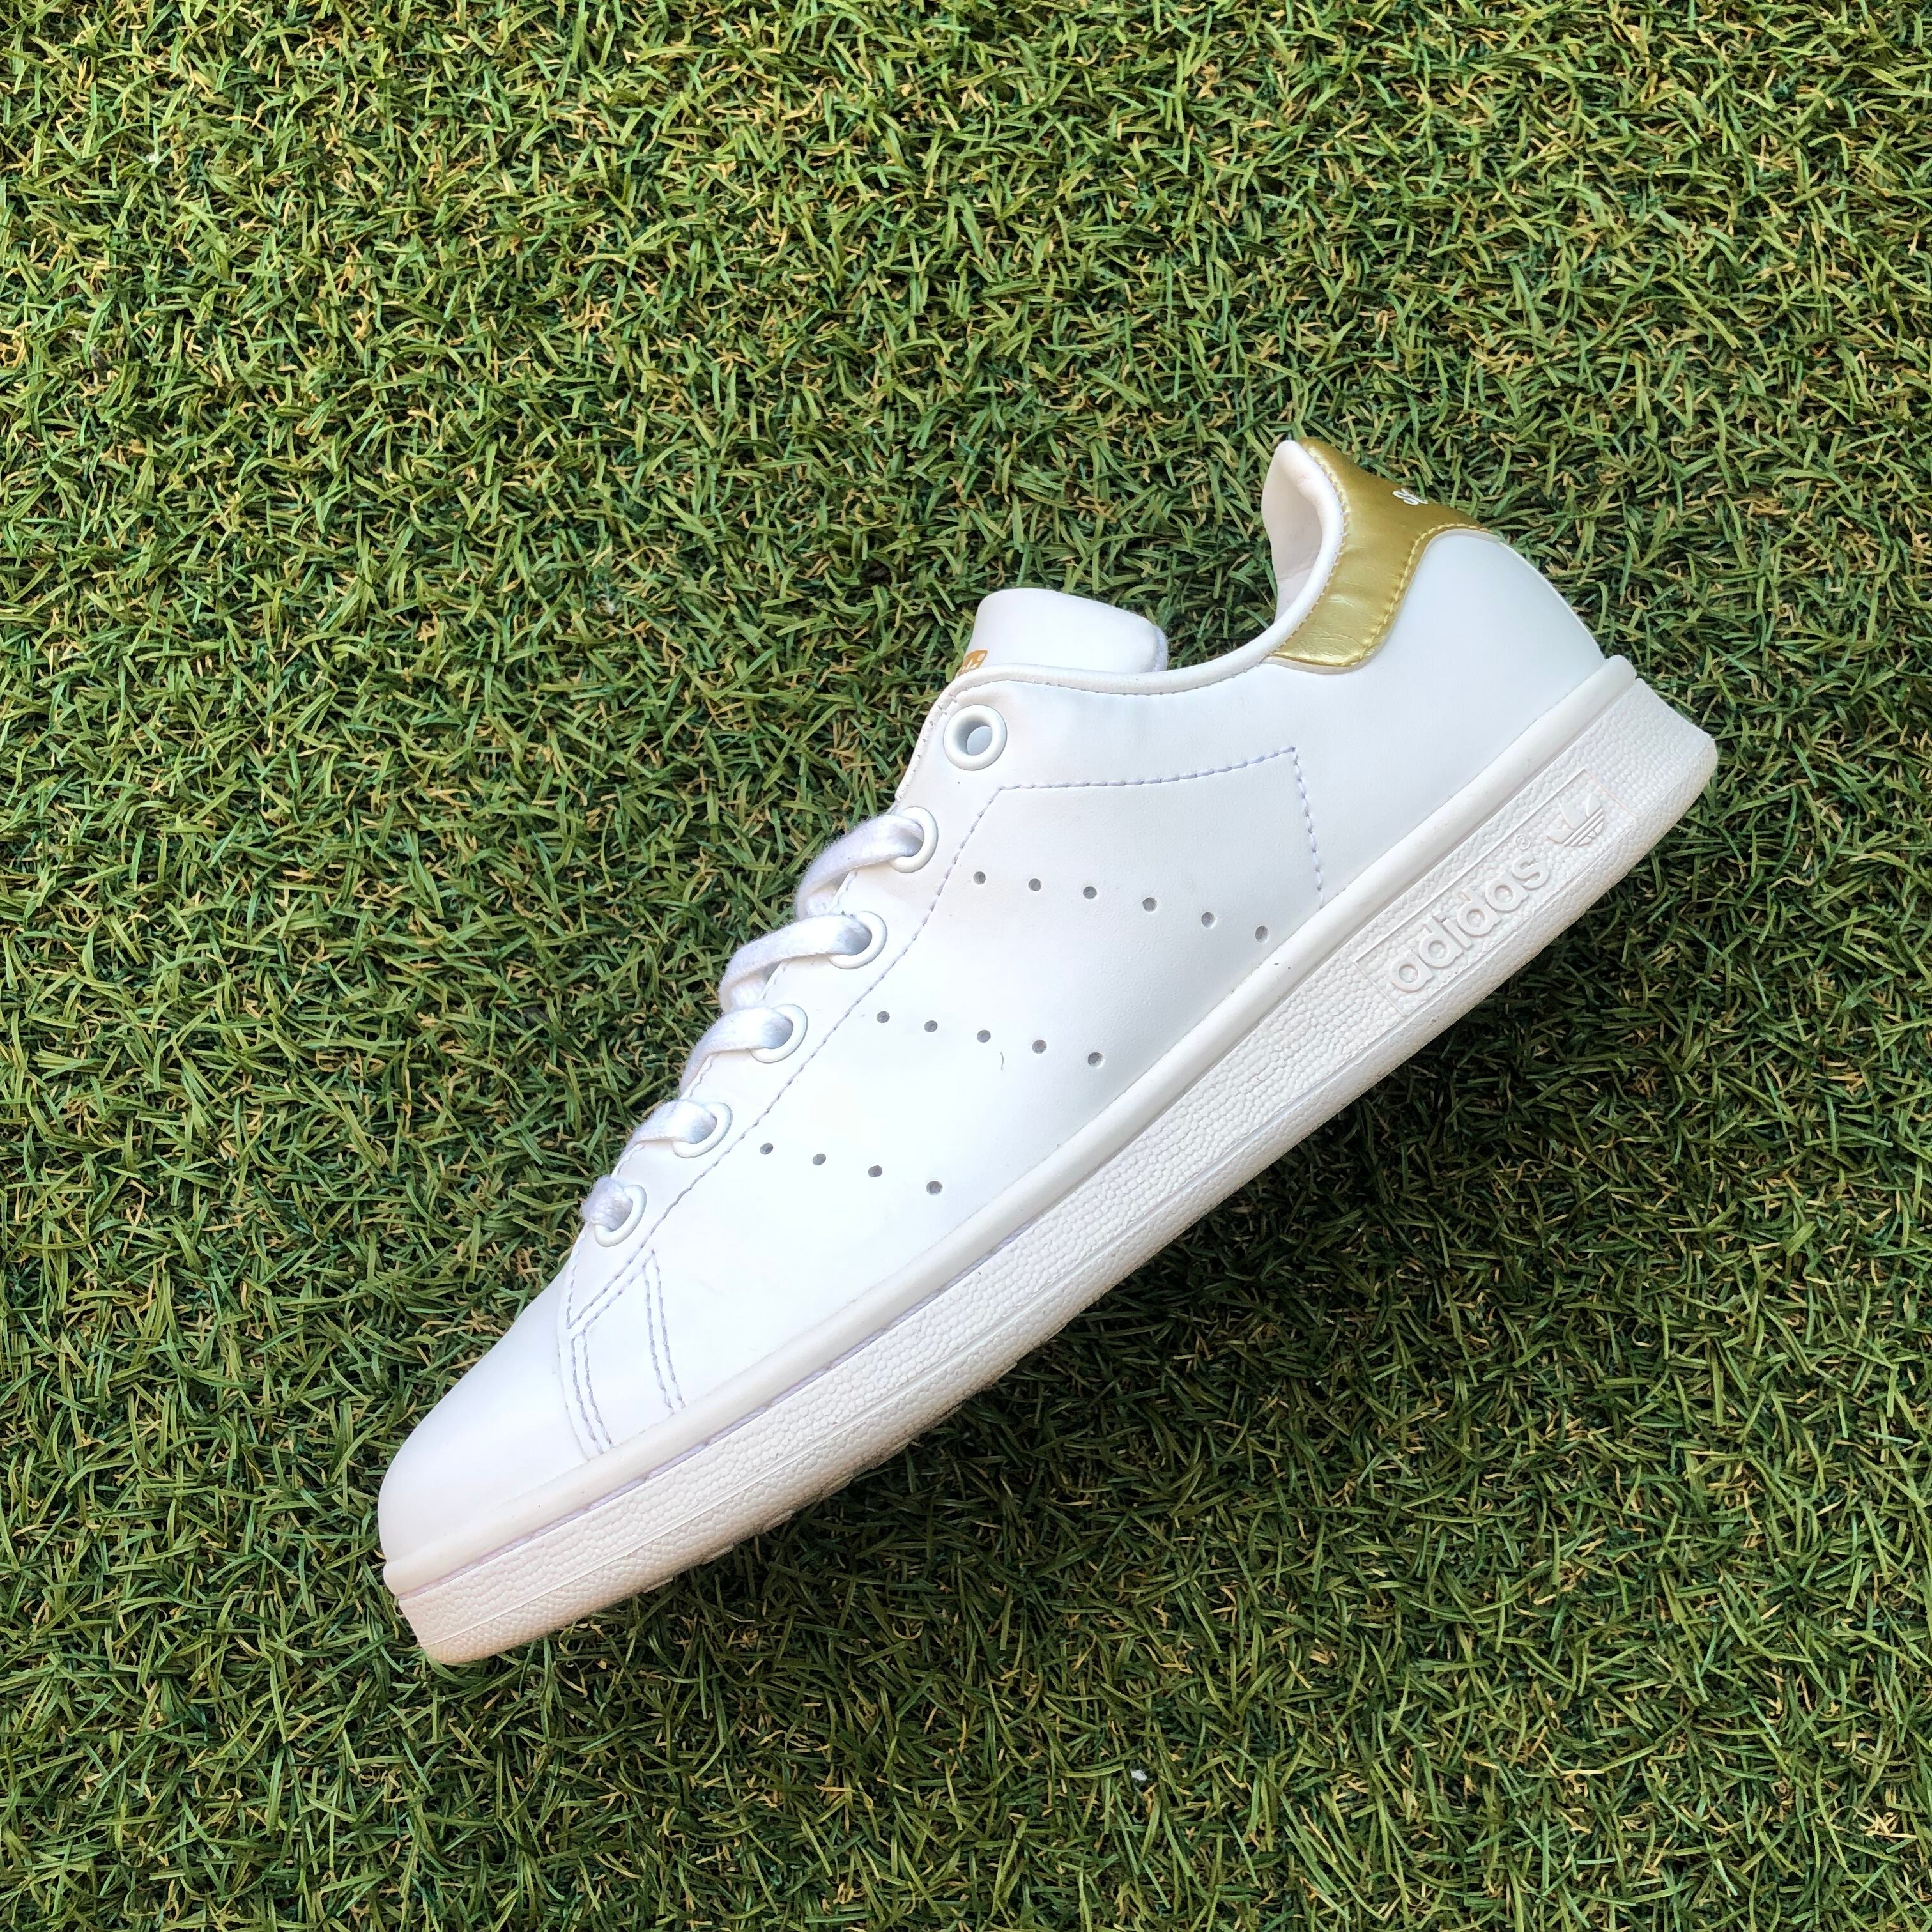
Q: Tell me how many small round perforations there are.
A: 15